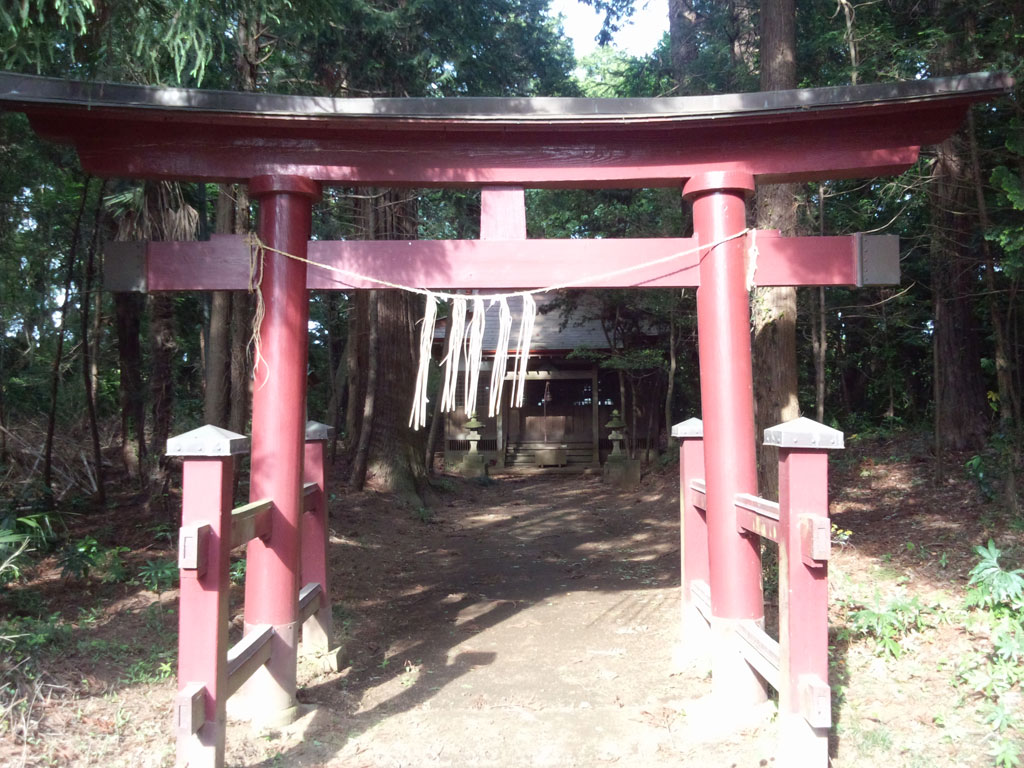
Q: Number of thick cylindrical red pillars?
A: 2